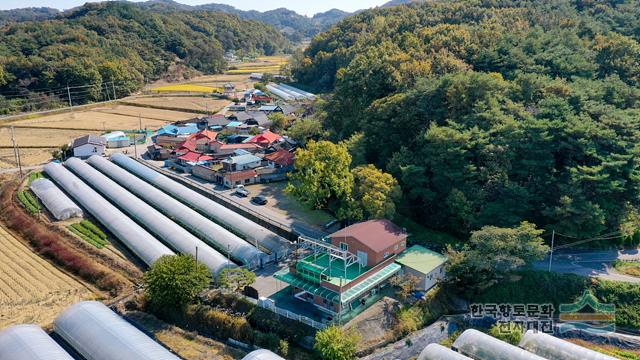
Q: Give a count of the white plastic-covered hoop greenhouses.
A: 14